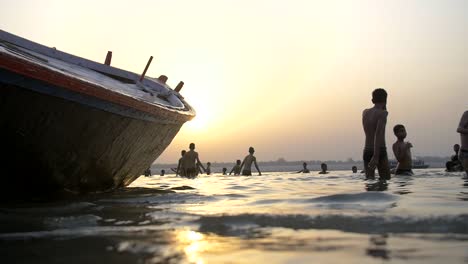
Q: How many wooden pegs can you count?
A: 4